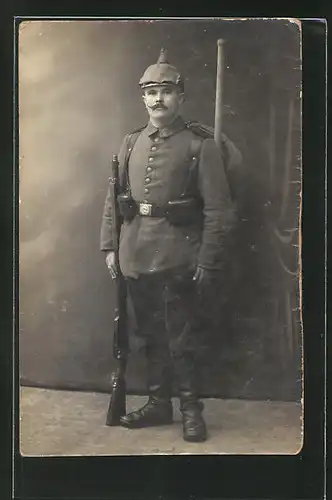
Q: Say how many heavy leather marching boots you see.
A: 2